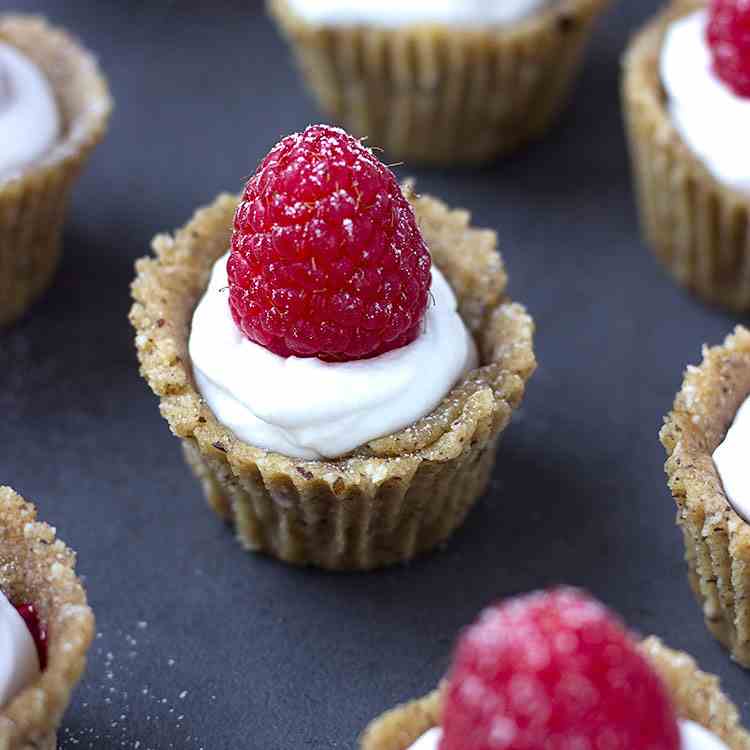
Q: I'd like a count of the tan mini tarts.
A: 7